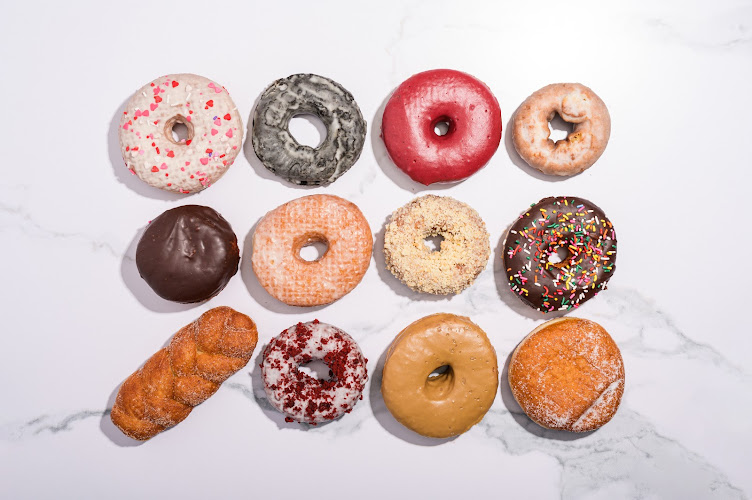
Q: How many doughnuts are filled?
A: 2